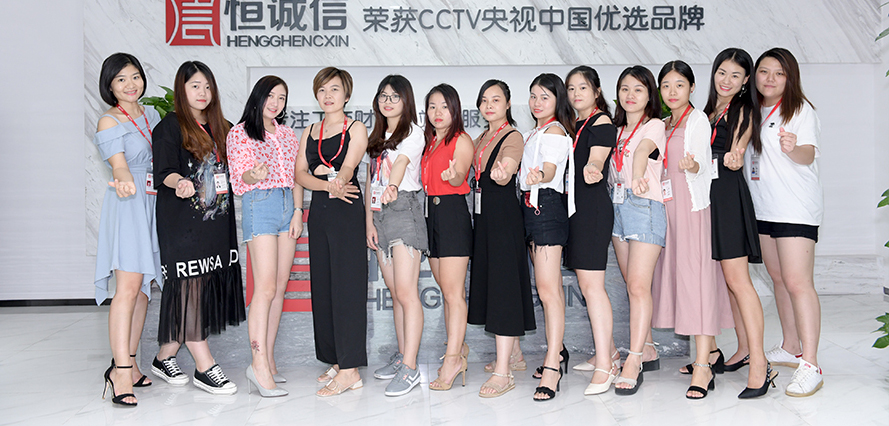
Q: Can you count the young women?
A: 13